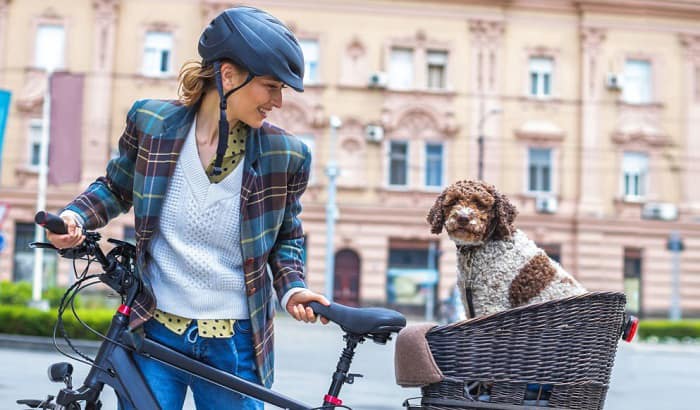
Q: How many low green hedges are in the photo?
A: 2